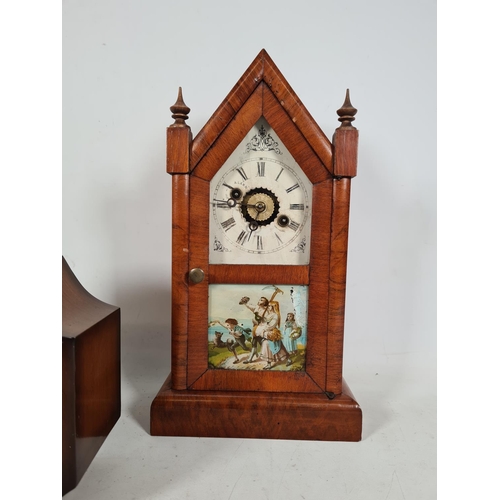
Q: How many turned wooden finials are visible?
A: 2